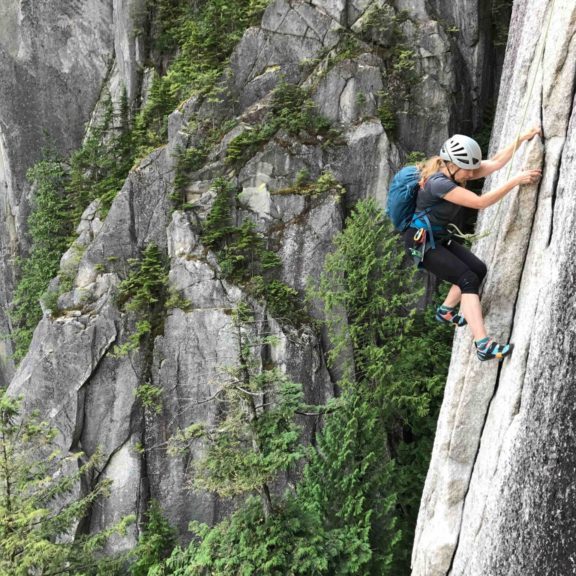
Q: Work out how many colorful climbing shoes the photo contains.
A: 2